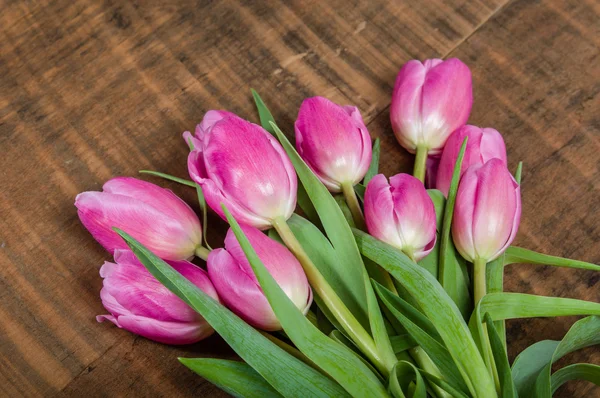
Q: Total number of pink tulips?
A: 9